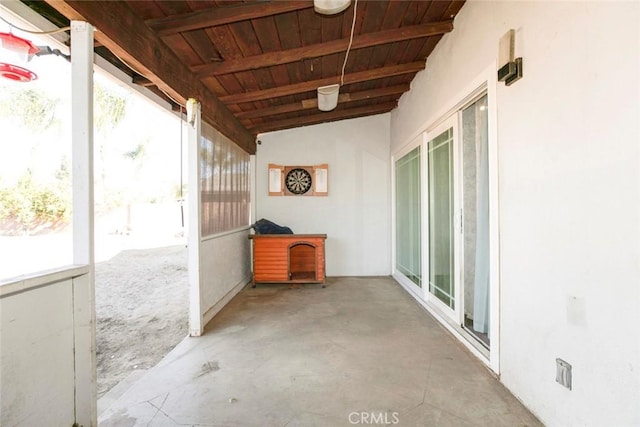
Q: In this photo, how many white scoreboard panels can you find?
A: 2